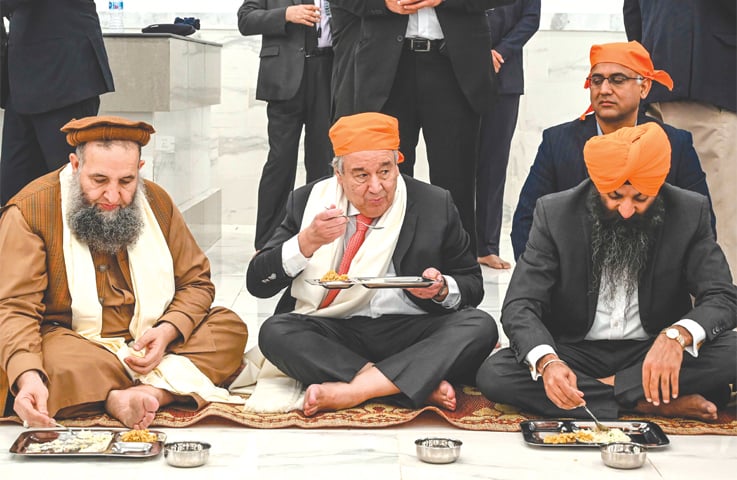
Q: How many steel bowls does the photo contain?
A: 3